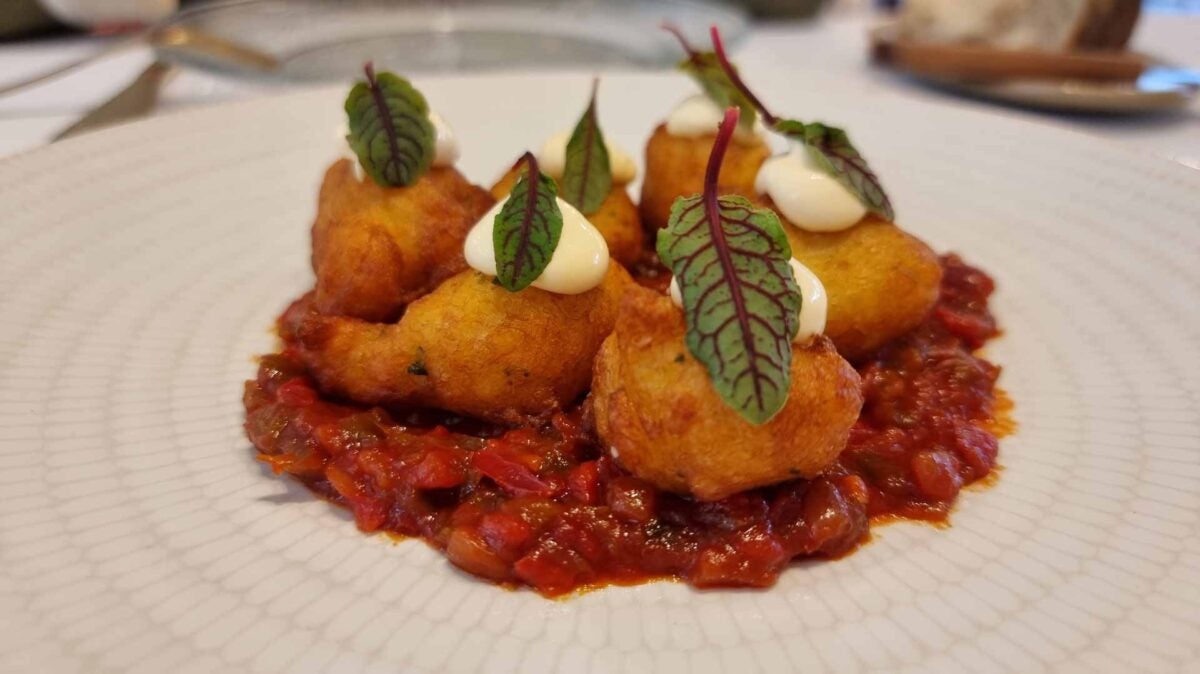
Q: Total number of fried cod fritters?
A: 6